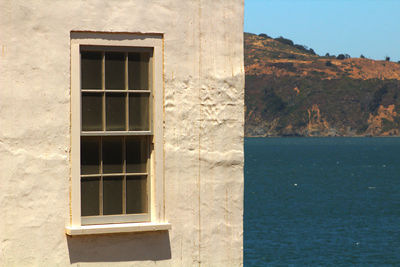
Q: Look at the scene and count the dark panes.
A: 12